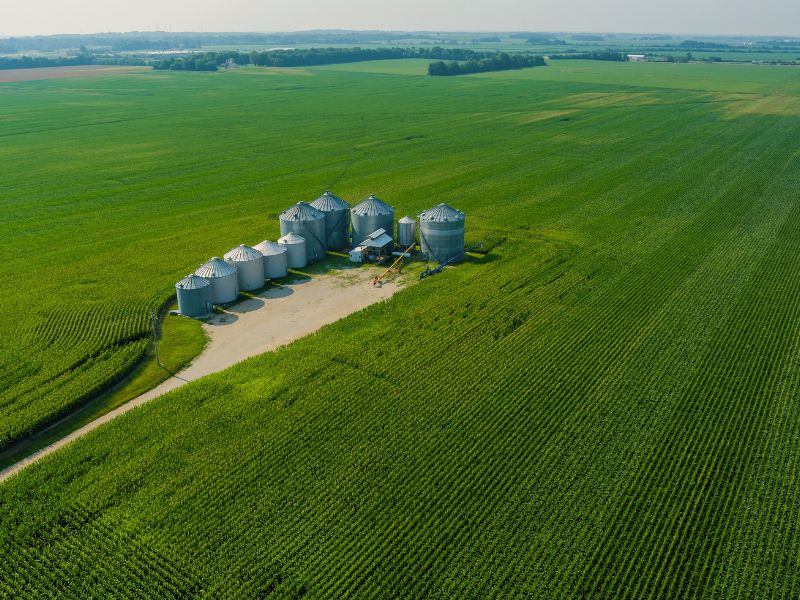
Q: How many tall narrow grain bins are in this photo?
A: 1